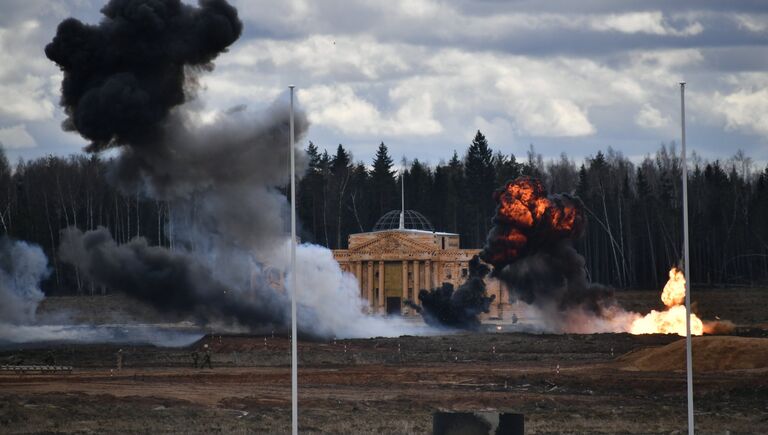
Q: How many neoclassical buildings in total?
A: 1